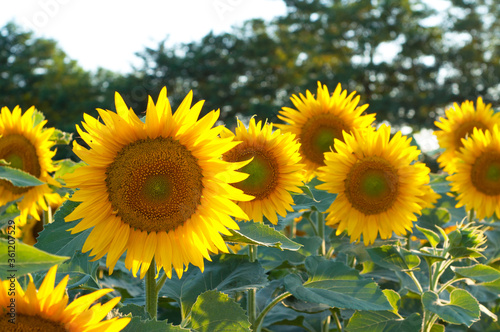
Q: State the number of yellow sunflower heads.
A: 8